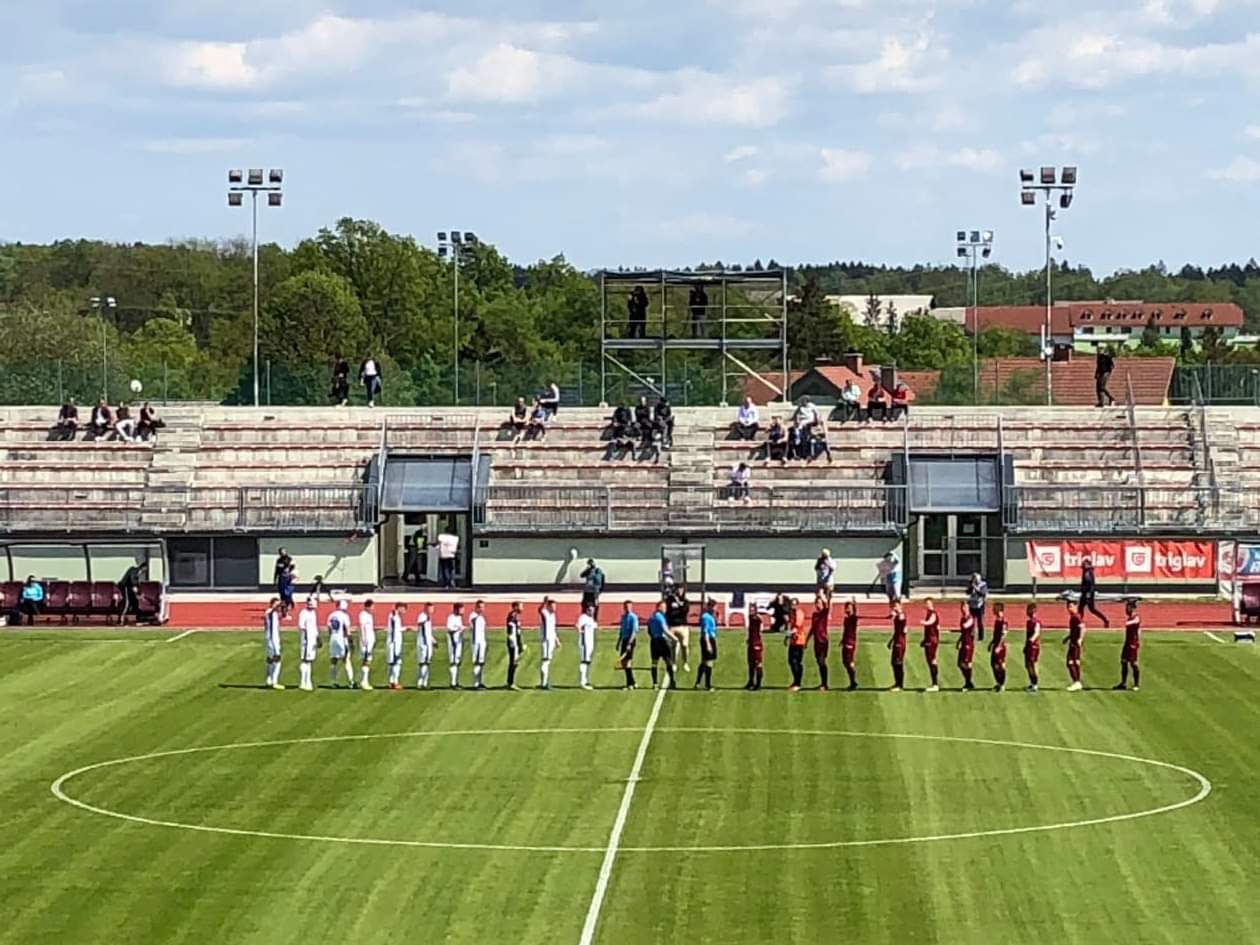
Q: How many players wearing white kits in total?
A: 10